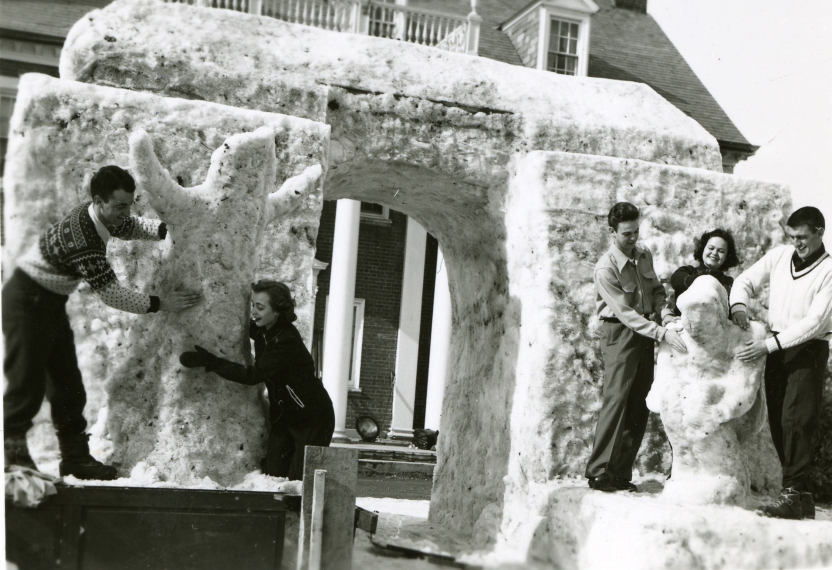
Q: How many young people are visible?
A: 5